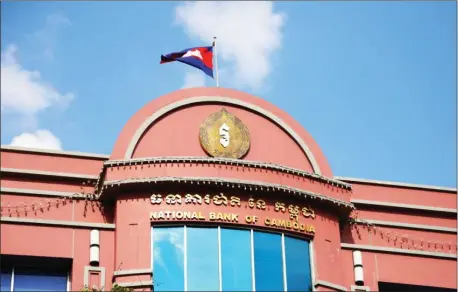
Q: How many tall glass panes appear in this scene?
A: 5